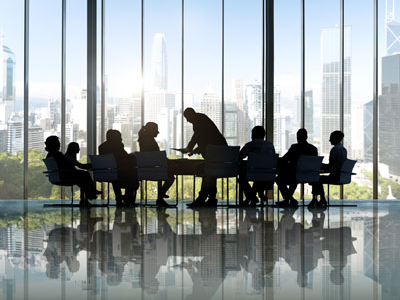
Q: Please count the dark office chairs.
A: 7